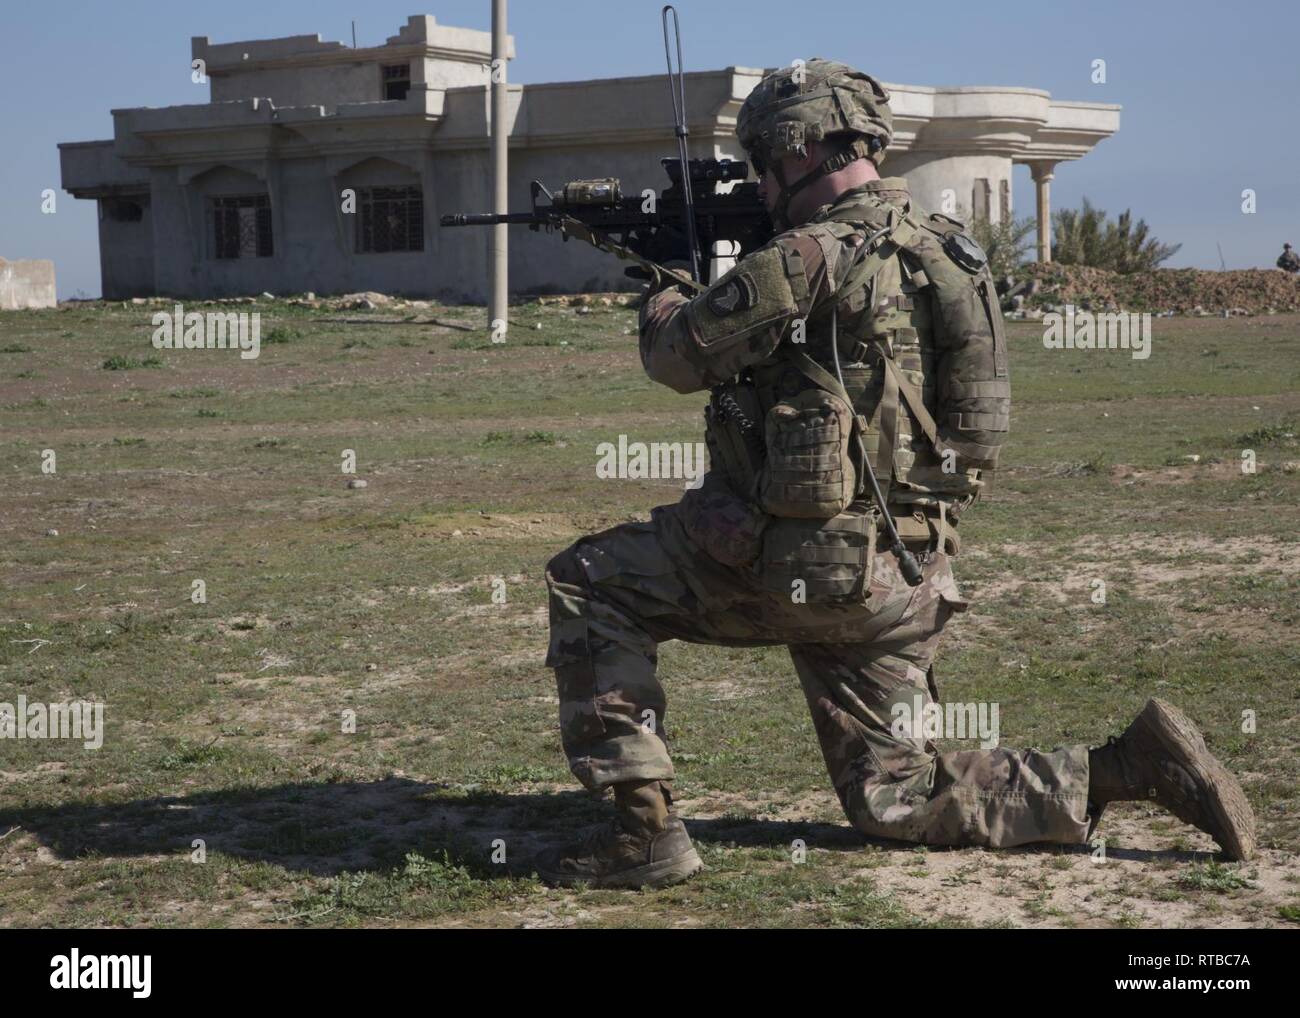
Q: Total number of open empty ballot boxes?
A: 0